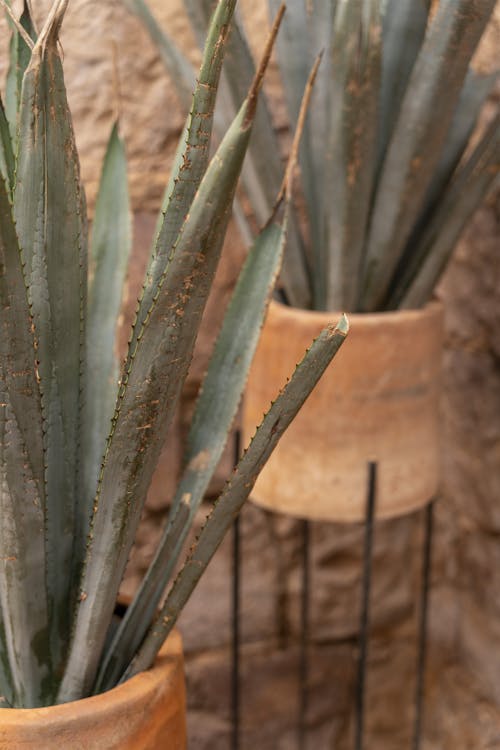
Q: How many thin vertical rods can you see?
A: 4